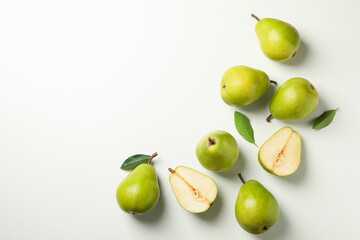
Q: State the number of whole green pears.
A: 6